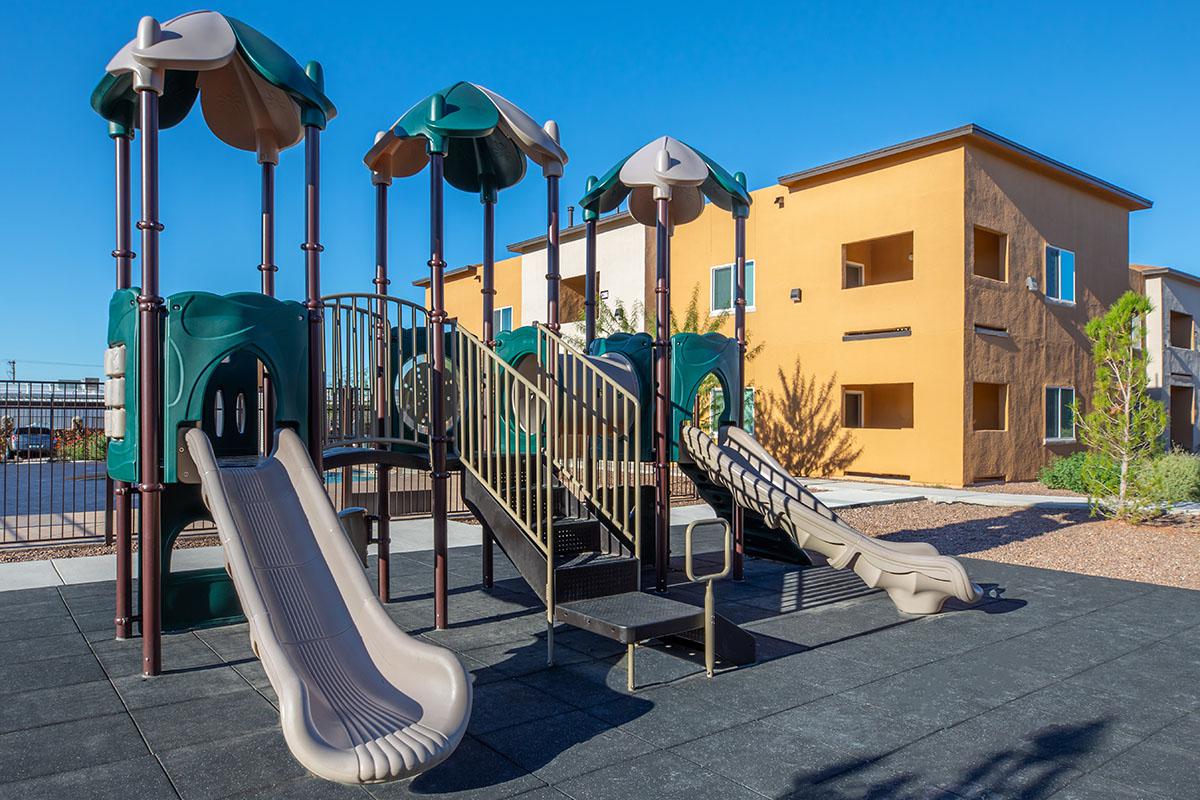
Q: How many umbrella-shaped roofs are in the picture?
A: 3